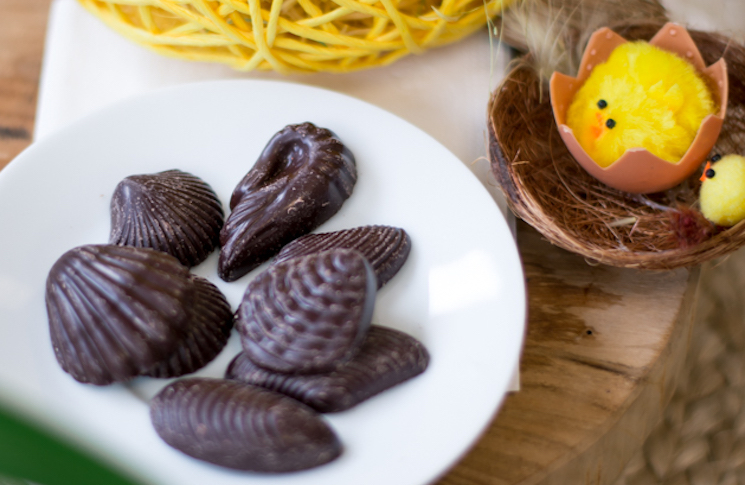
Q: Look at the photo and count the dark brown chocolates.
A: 8